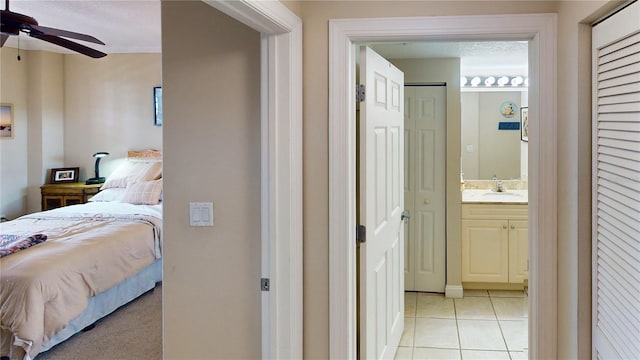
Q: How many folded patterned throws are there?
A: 1